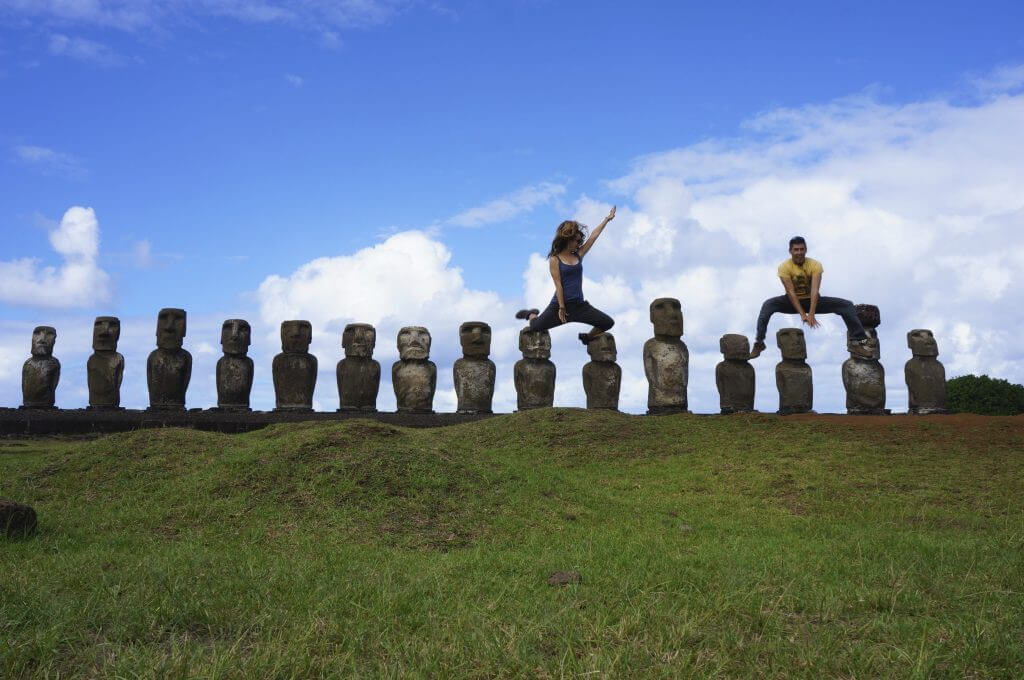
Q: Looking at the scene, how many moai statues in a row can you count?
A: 15